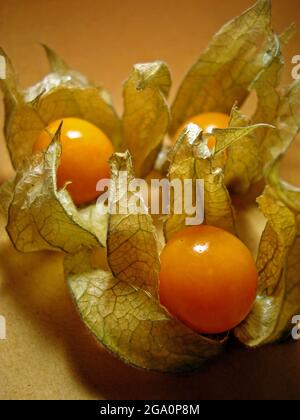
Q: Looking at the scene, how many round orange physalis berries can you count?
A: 3